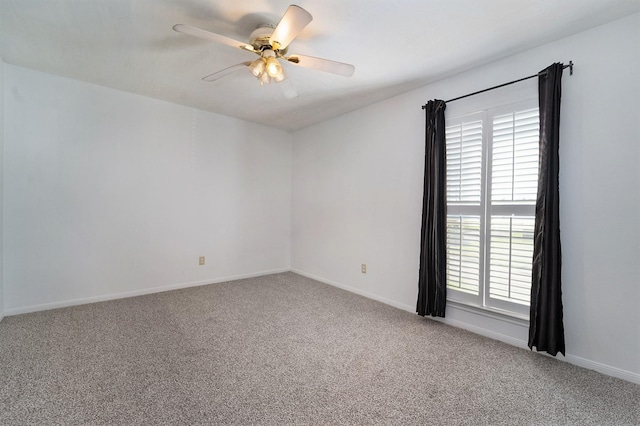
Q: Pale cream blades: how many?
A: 5